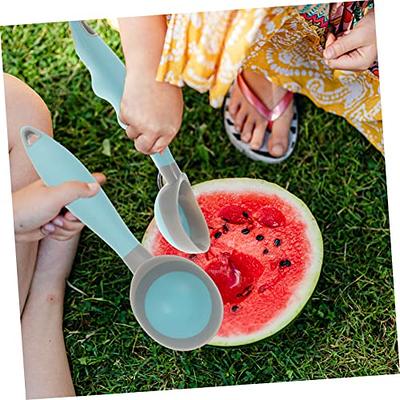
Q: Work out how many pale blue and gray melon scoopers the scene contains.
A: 2